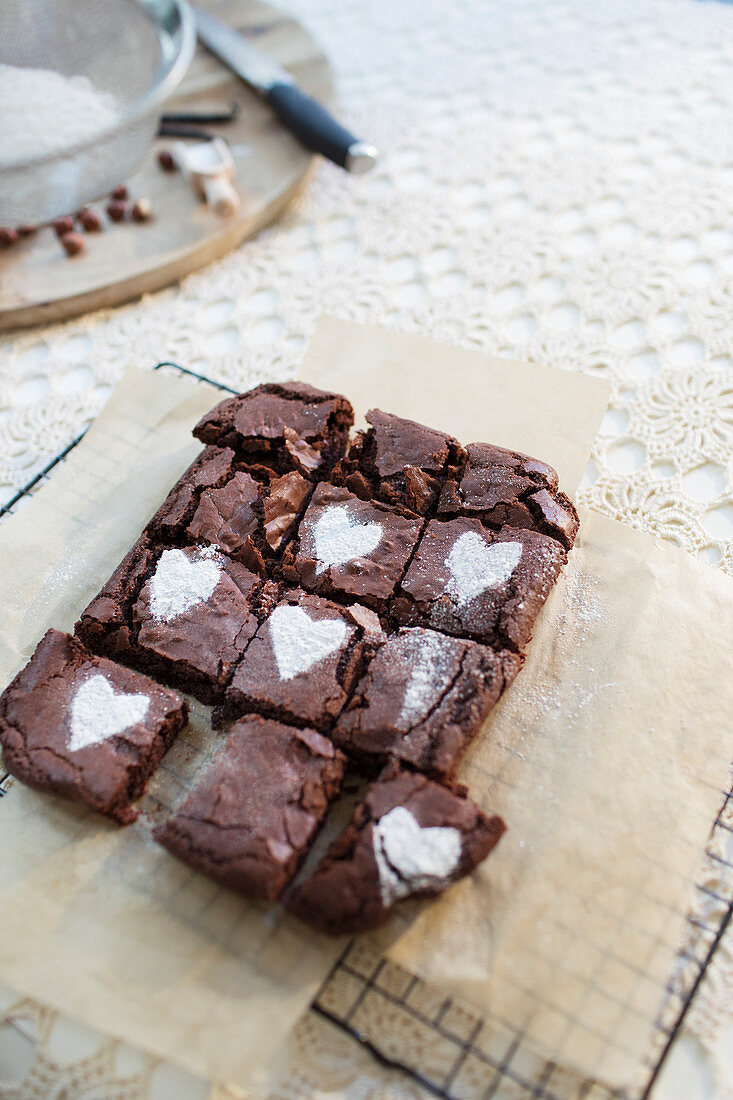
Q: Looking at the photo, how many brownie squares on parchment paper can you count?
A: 12